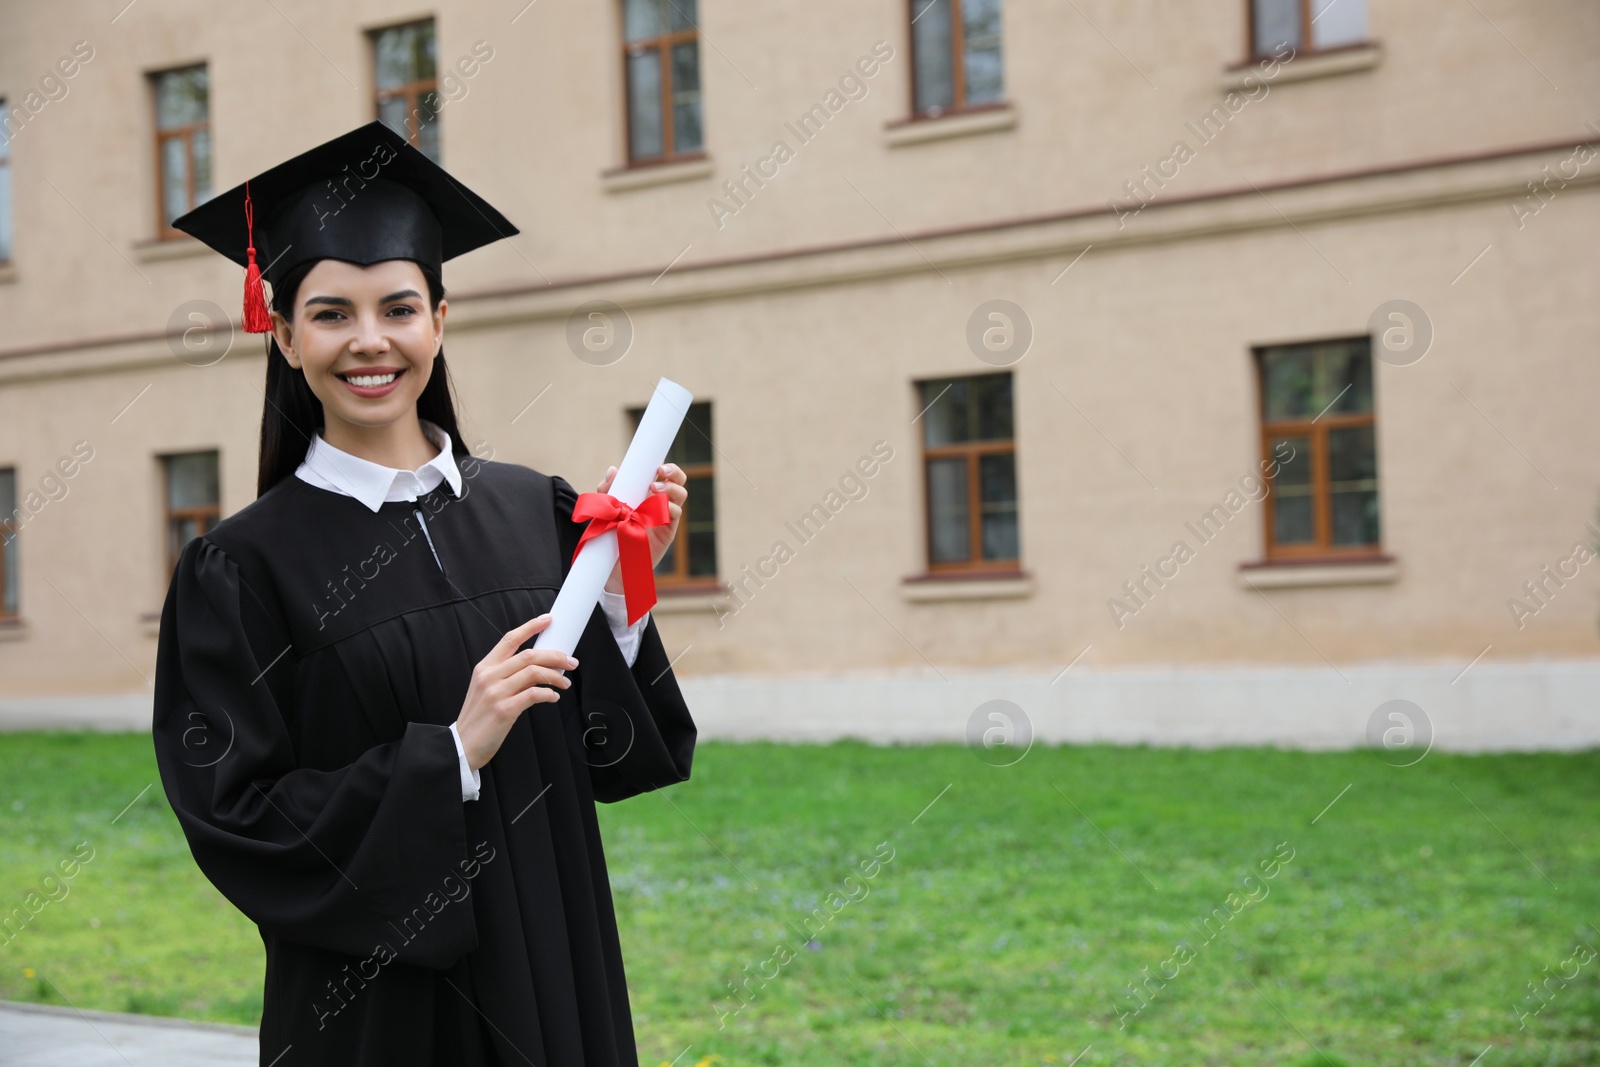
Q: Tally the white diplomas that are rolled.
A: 1